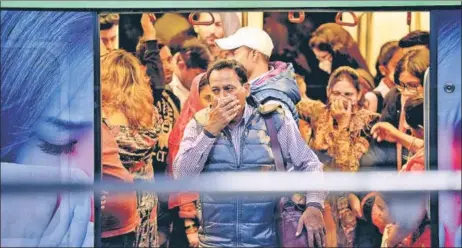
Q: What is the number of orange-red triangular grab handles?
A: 3